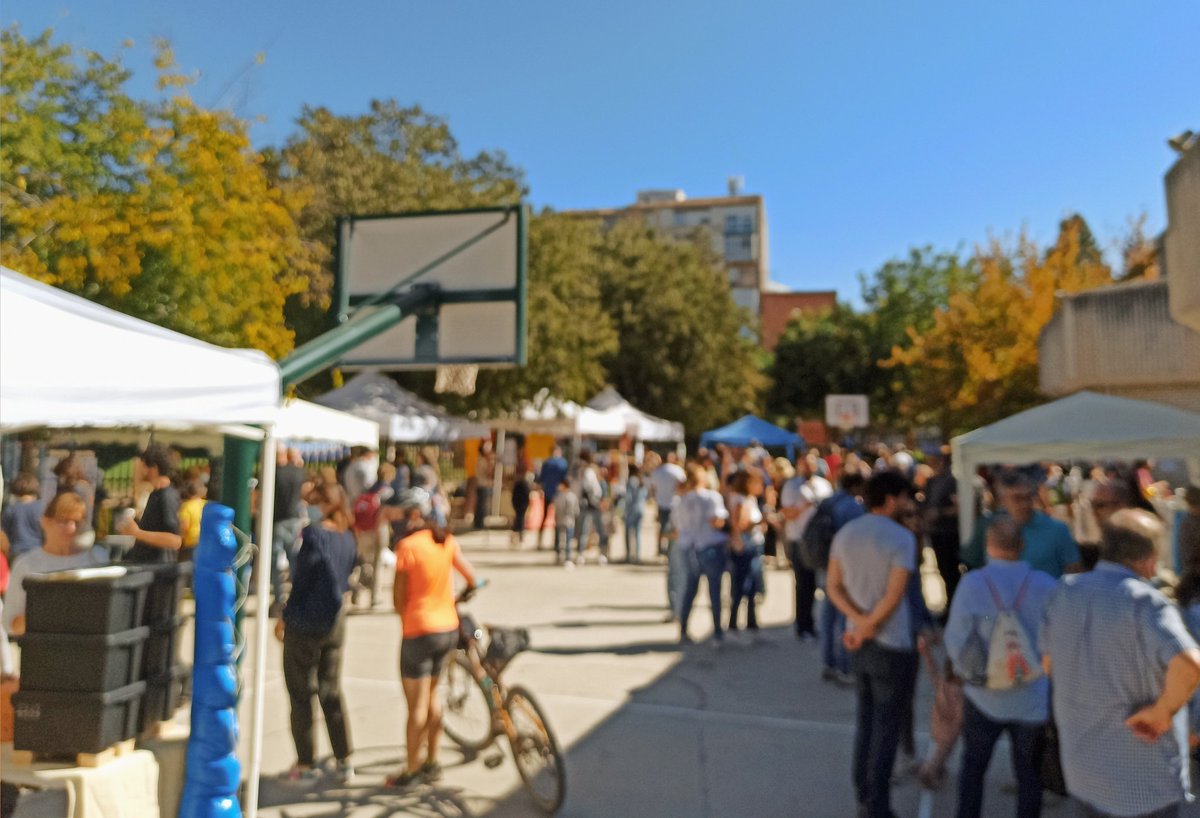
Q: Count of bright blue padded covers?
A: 1